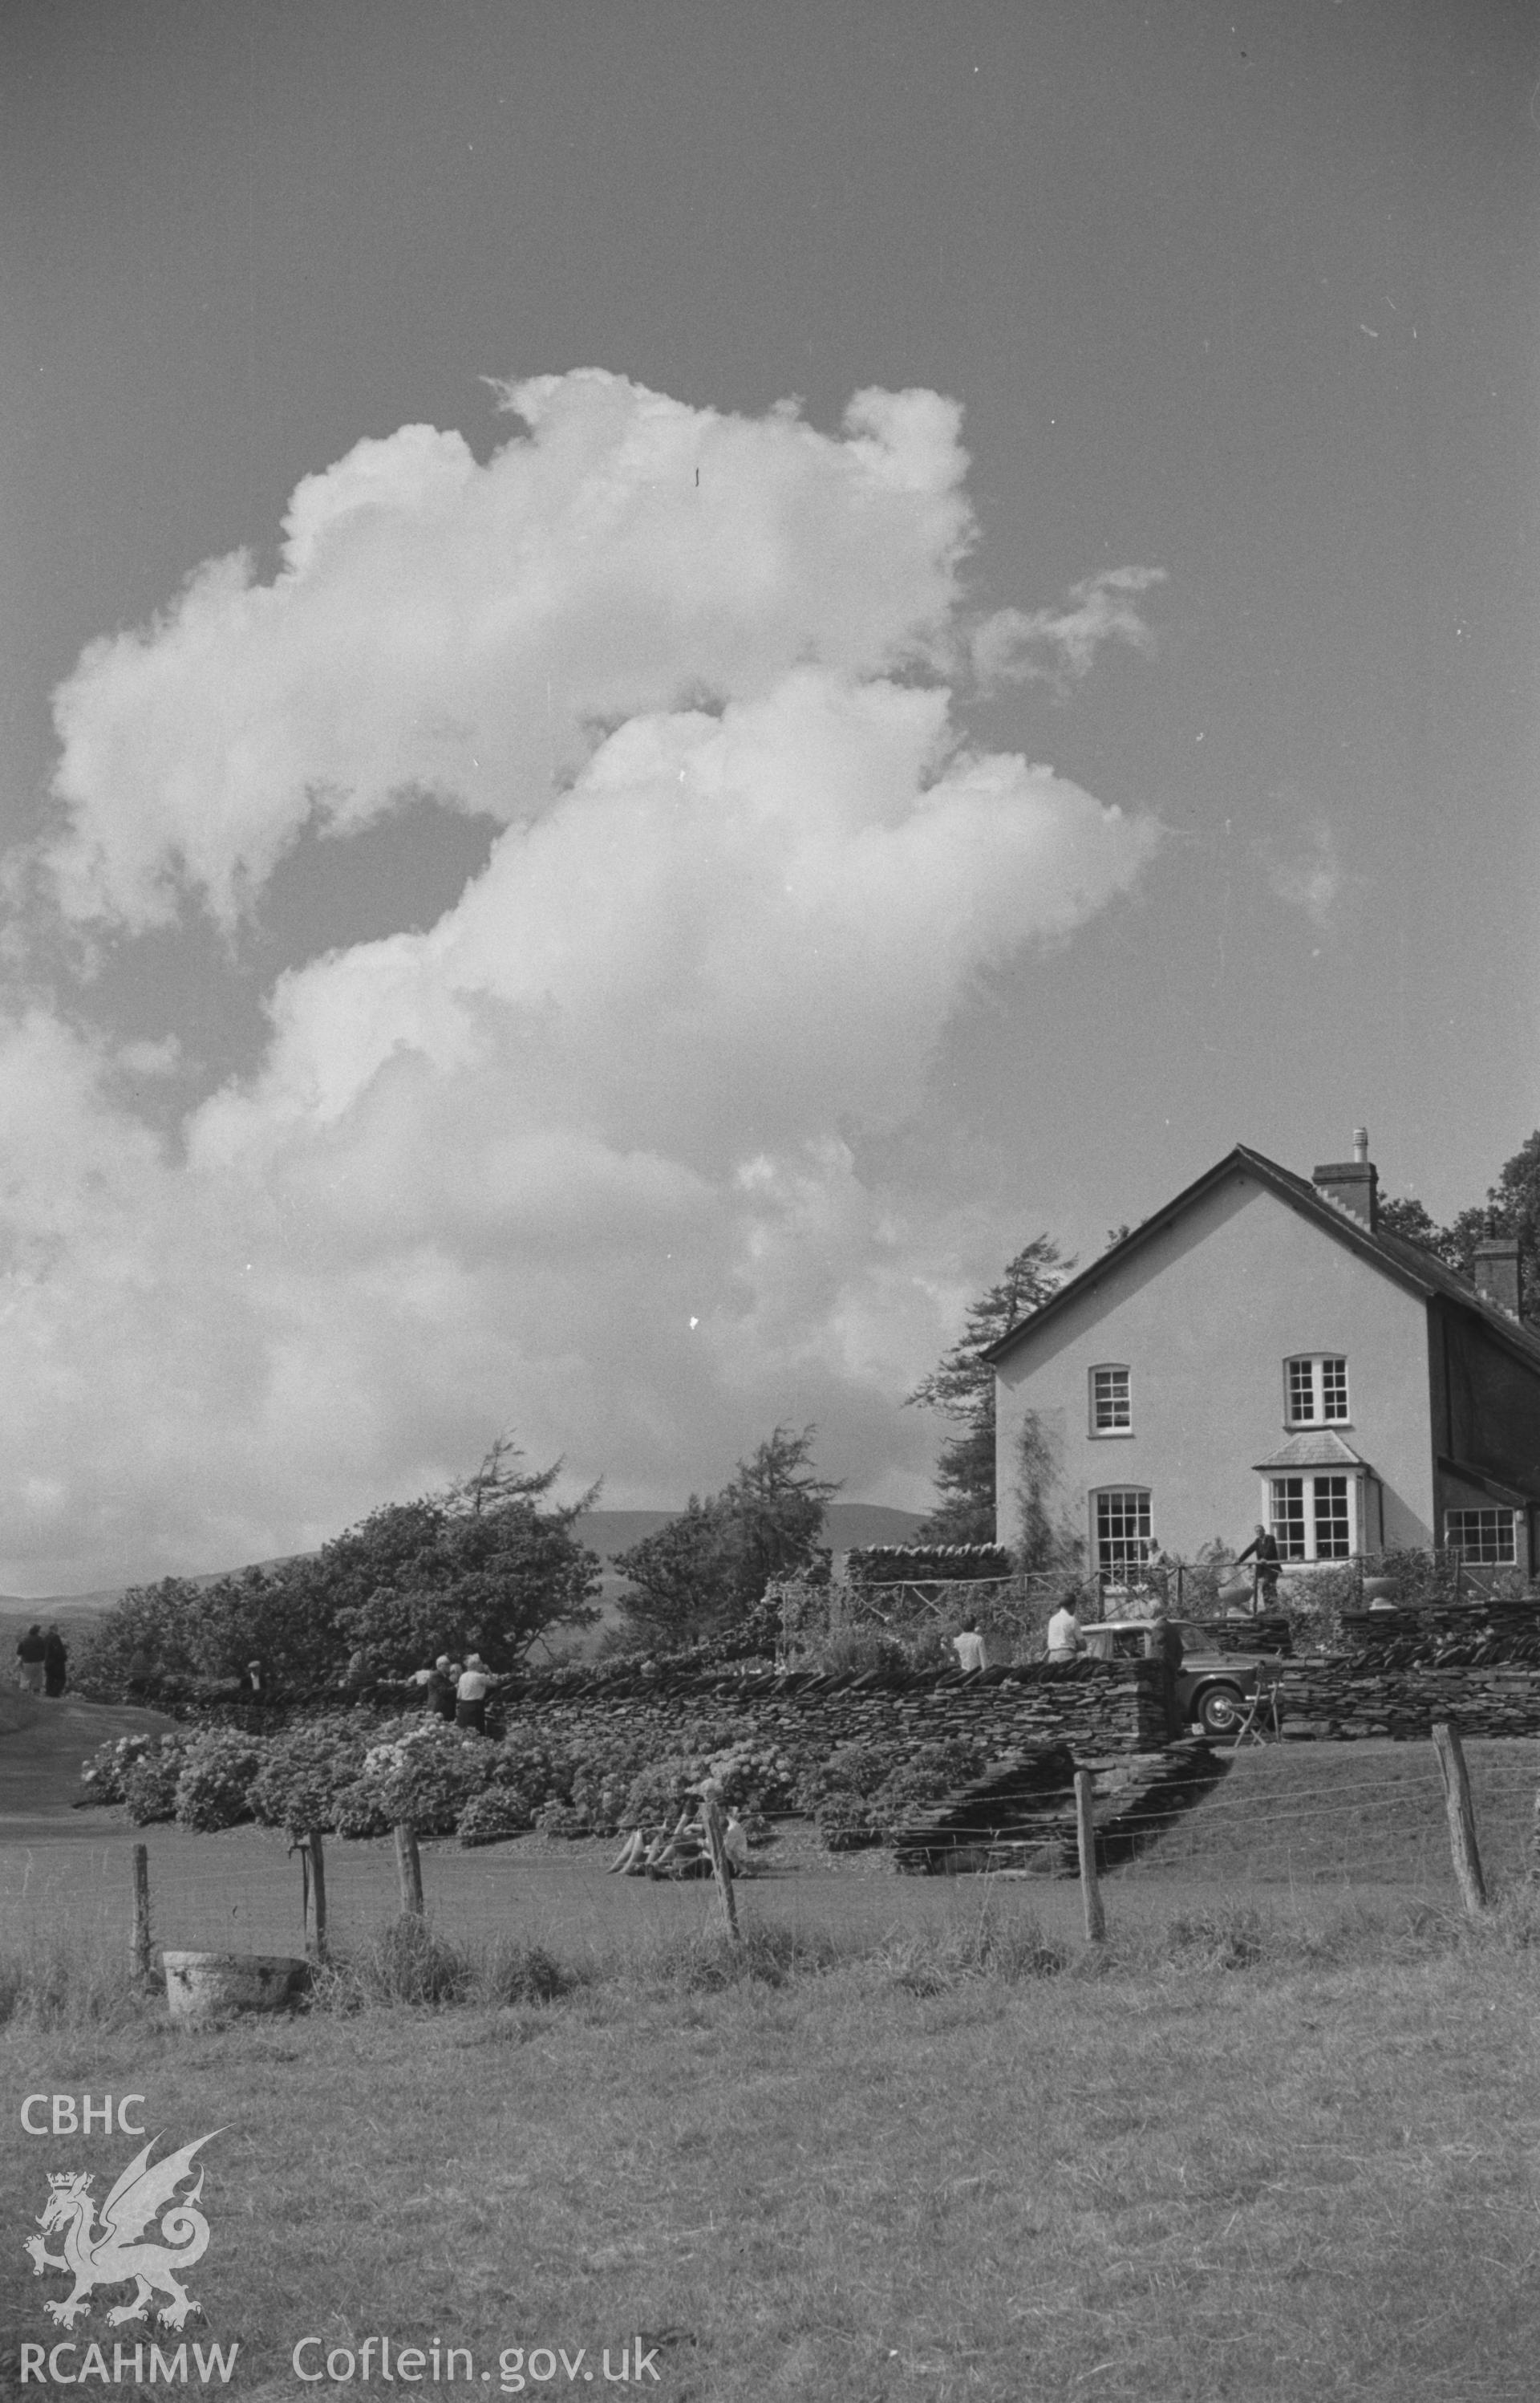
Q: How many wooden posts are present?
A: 6